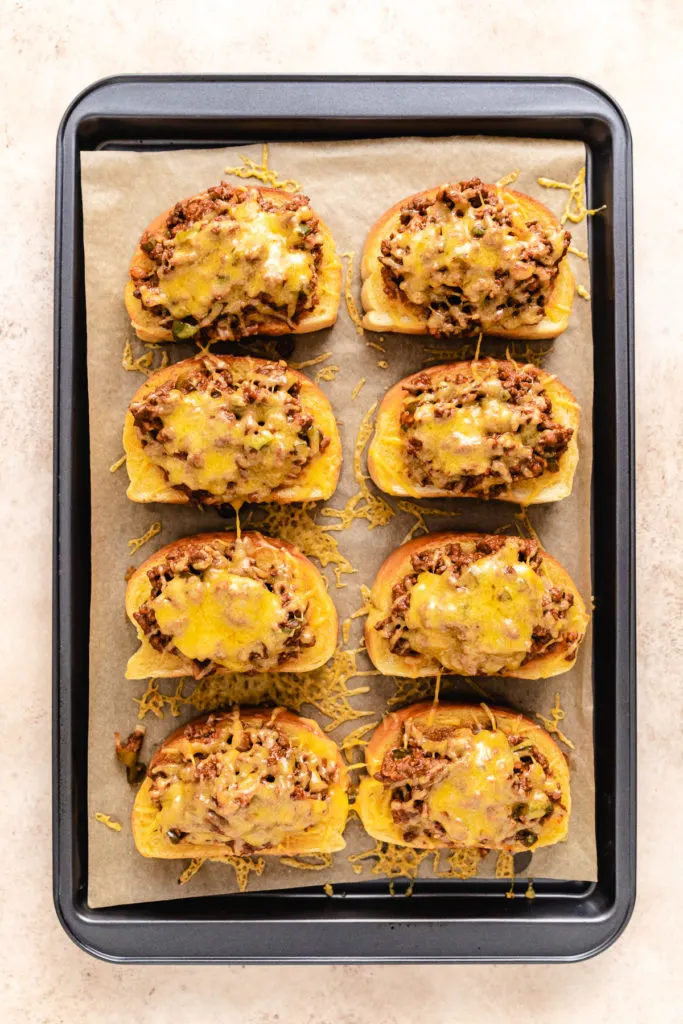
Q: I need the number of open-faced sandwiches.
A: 8